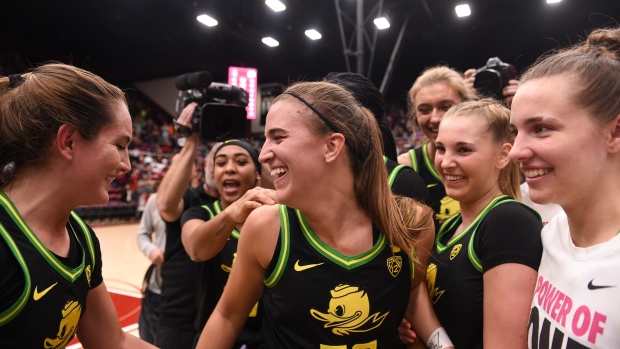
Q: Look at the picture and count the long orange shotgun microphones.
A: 0